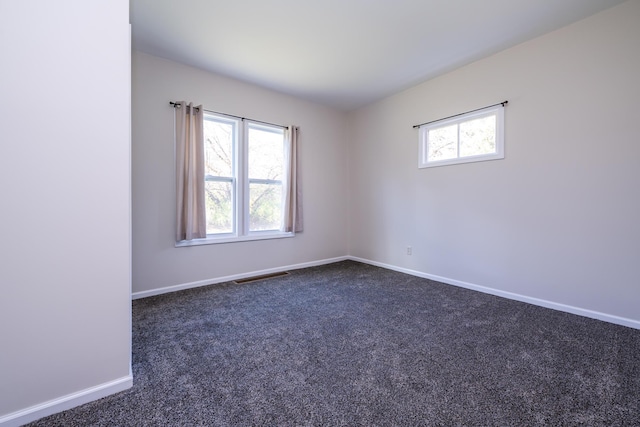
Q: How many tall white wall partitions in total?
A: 1